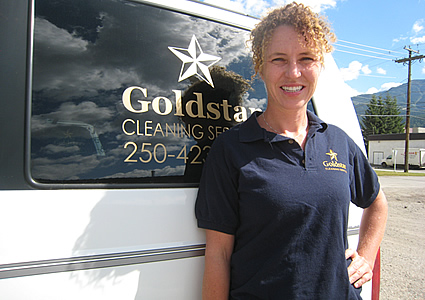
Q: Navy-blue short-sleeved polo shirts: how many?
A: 1